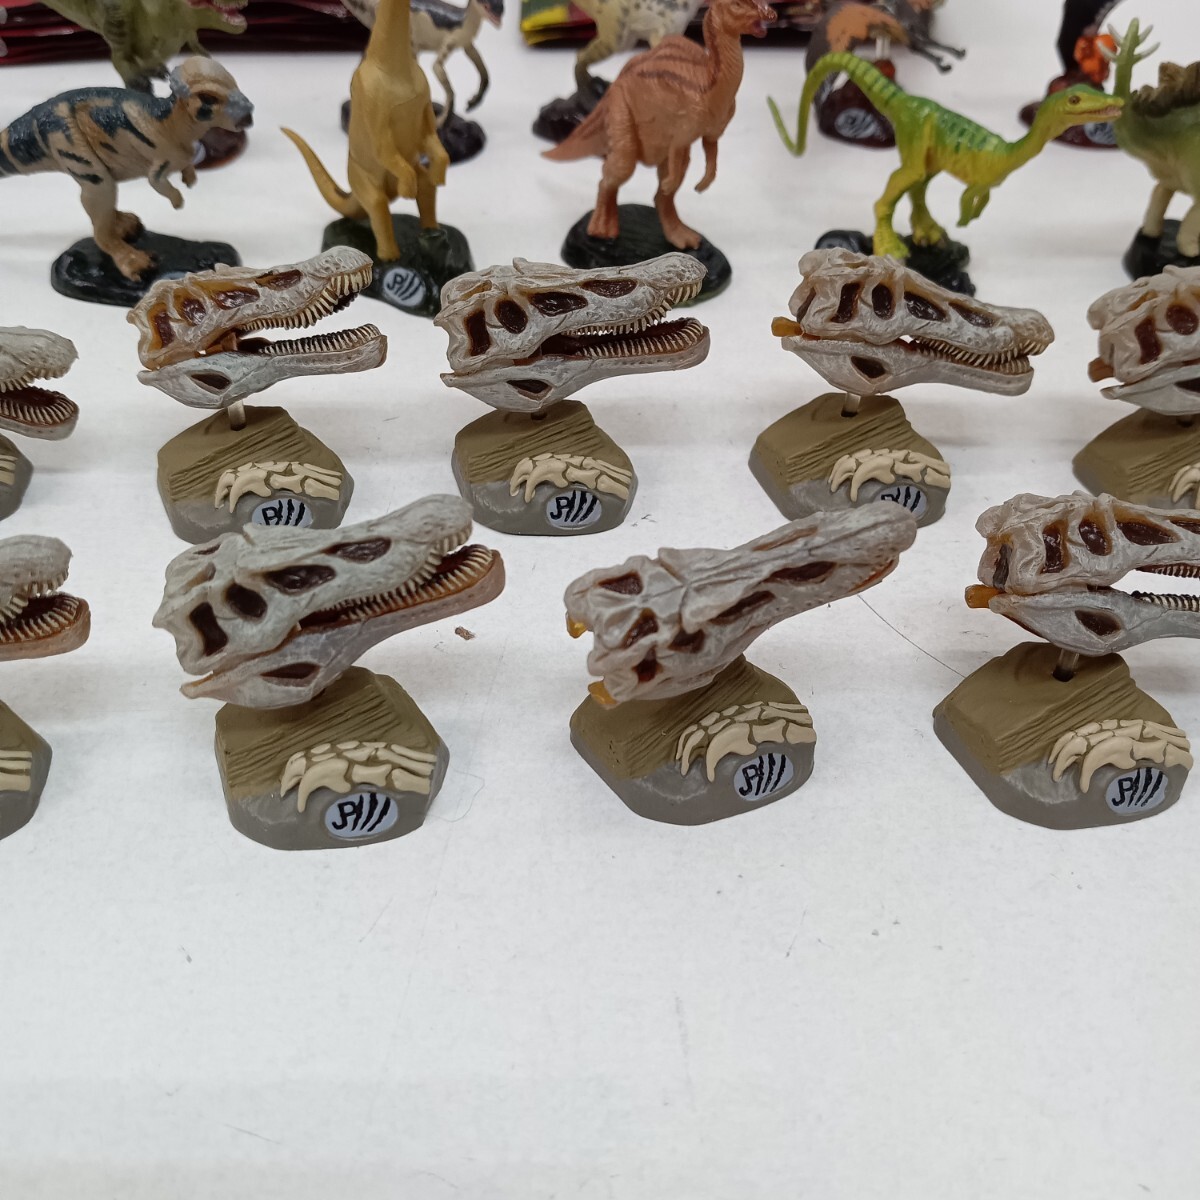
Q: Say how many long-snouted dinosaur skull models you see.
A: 9